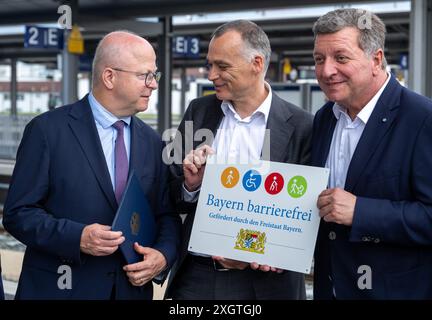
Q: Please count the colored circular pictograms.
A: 4